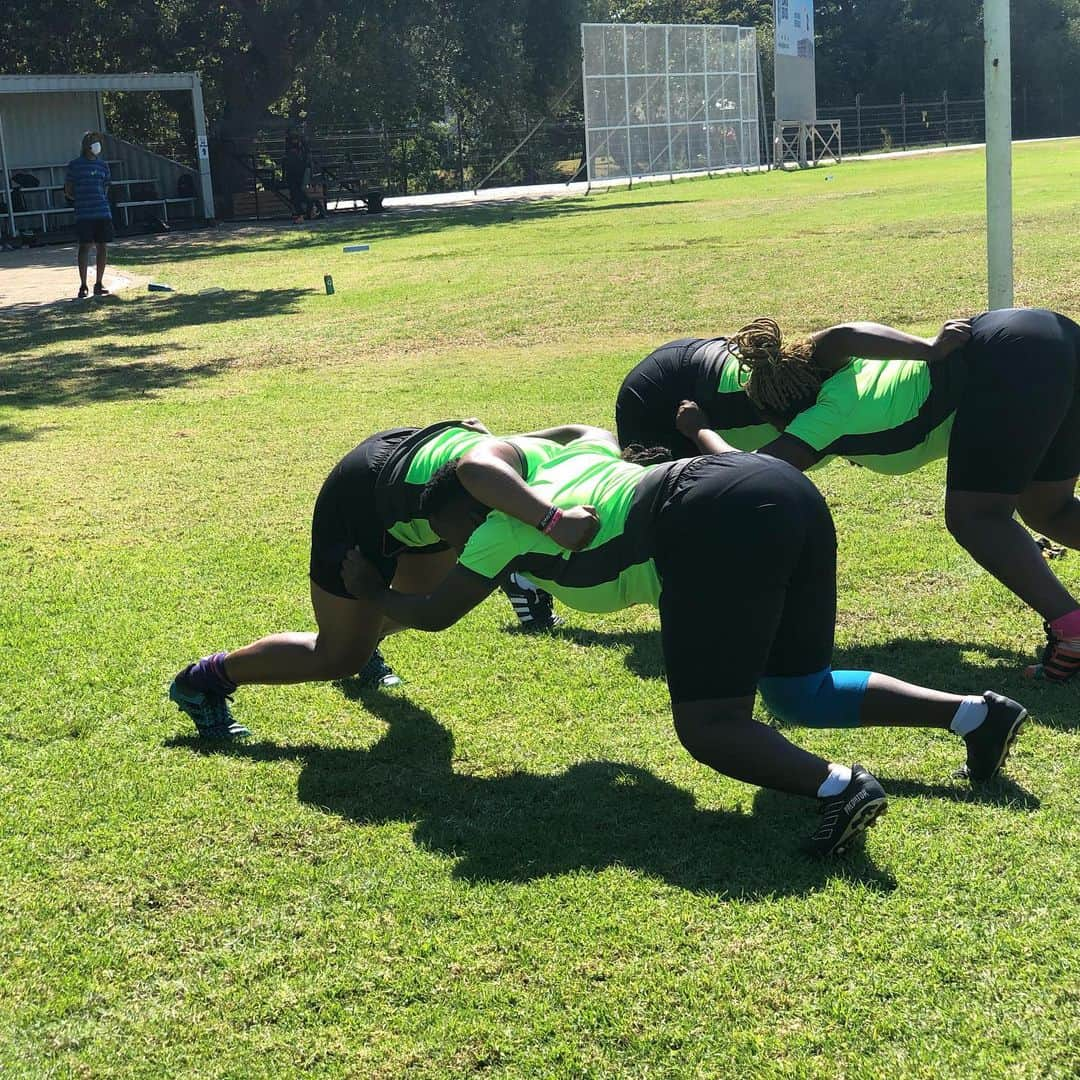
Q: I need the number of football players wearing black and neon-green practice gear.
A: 4